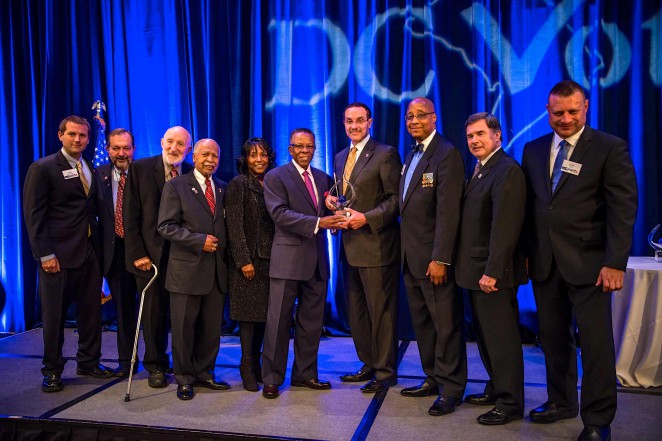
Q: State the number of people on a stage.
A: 10